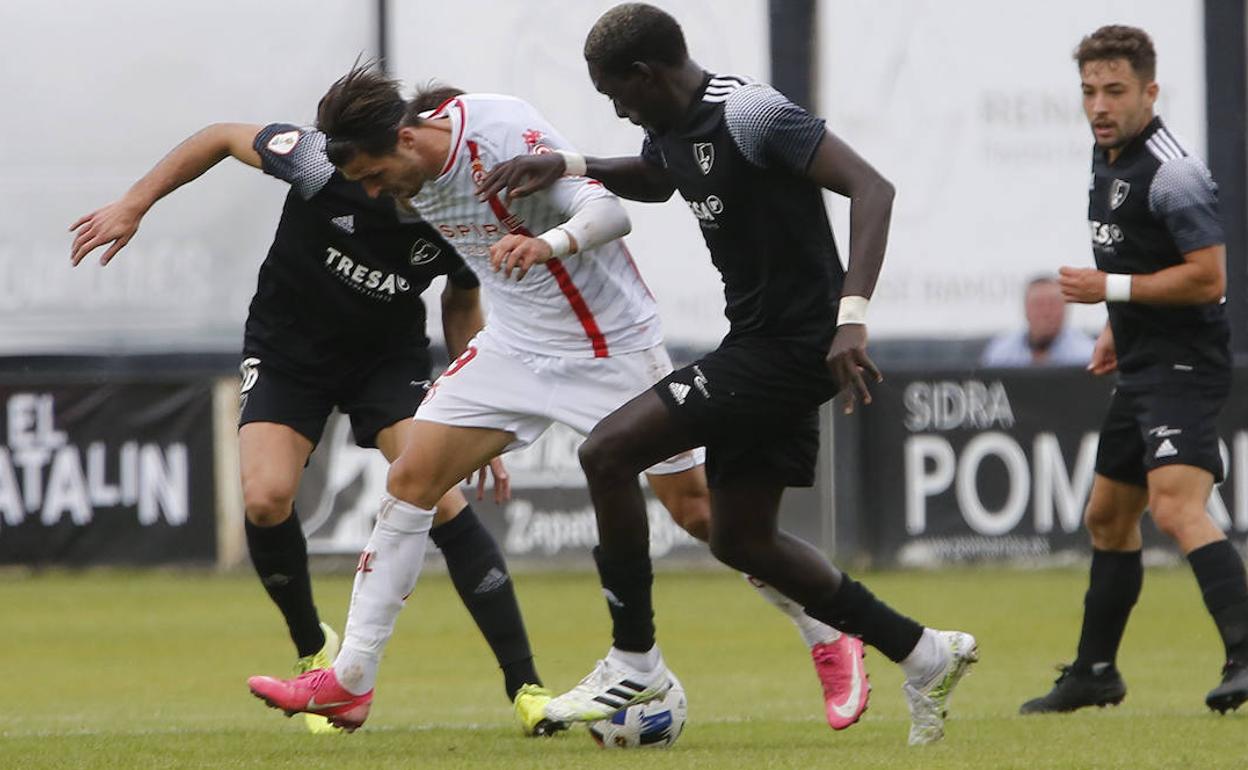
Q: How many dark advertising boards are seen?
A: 3